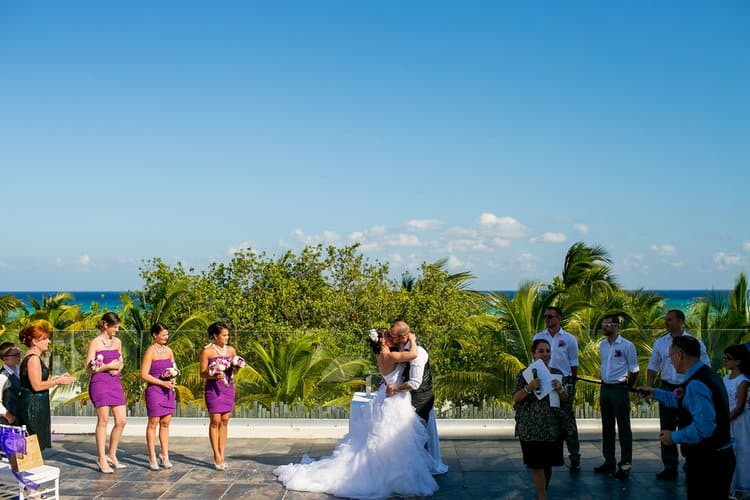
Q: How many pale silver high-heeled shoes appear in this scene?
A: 6